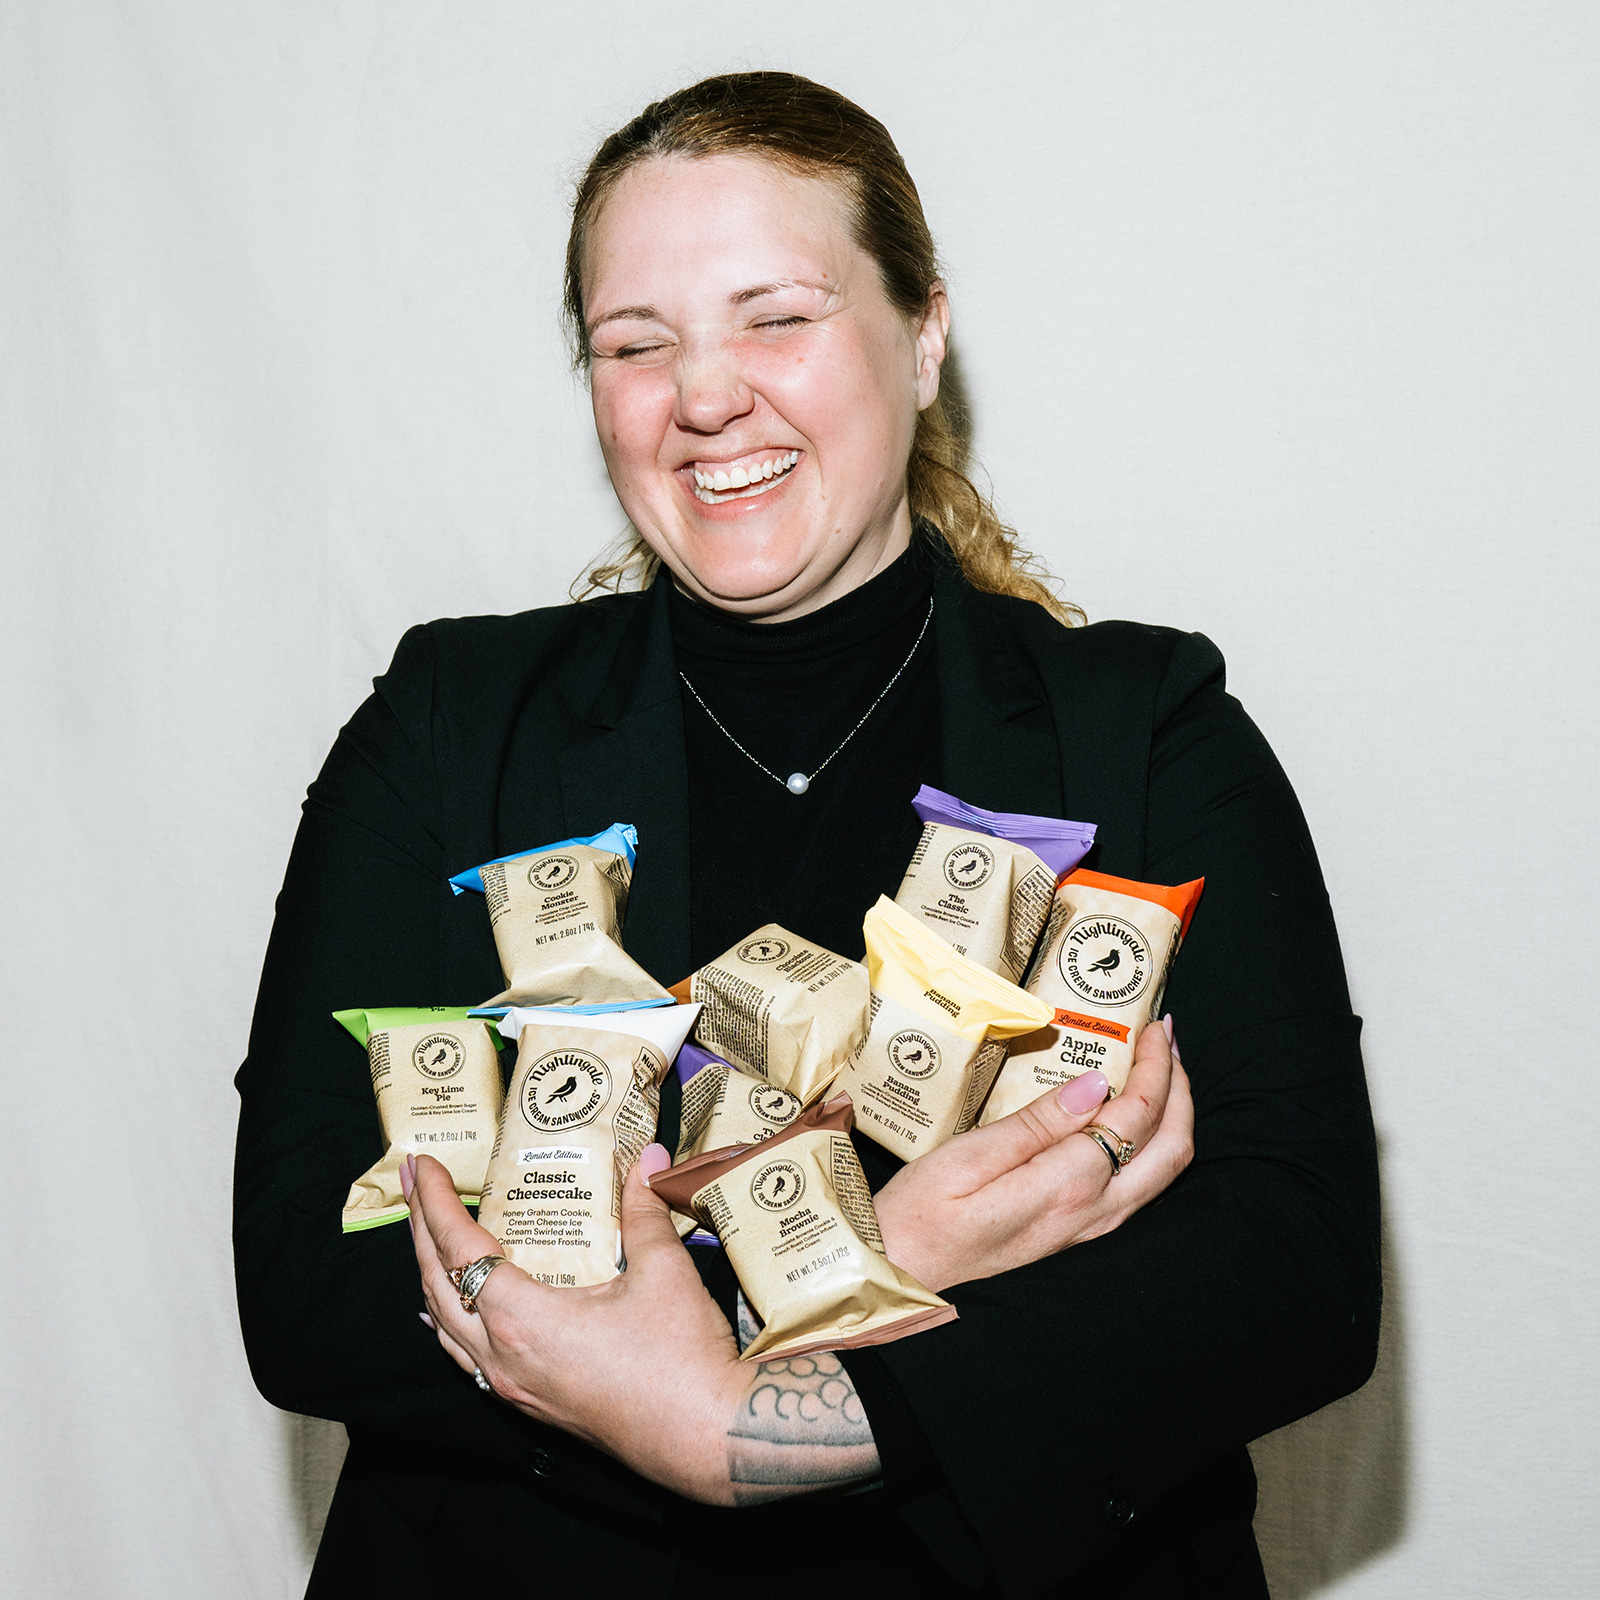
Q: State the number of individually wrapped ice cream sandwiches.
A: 9